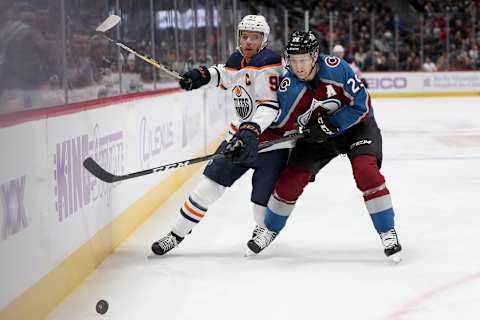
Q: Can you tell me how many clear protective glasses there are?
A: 2